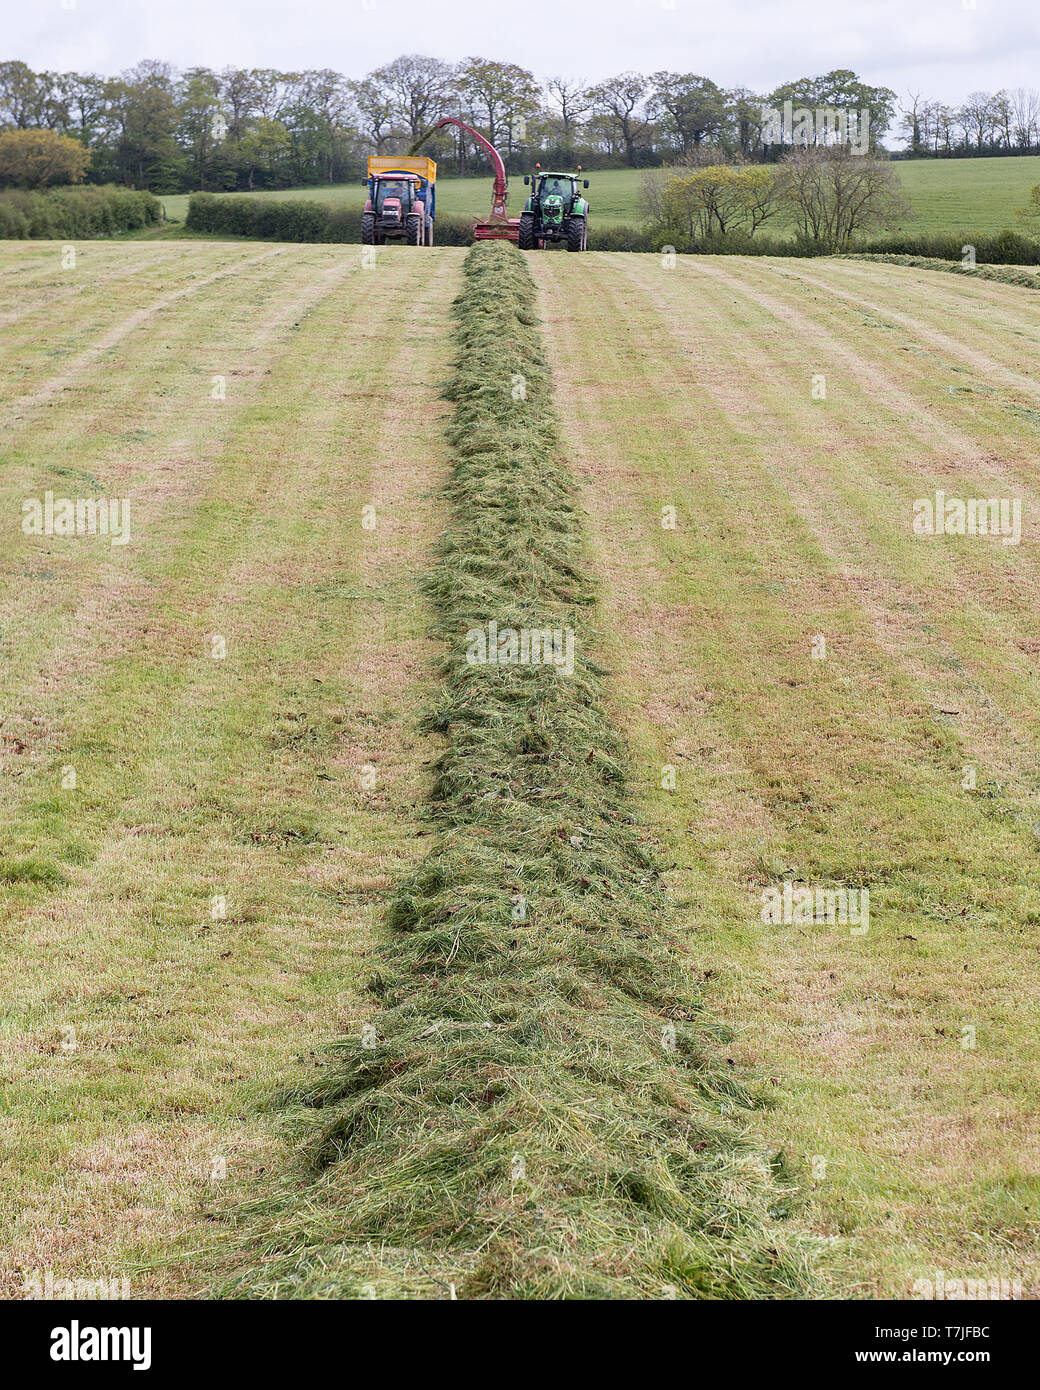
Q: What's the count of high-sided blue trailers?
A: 1